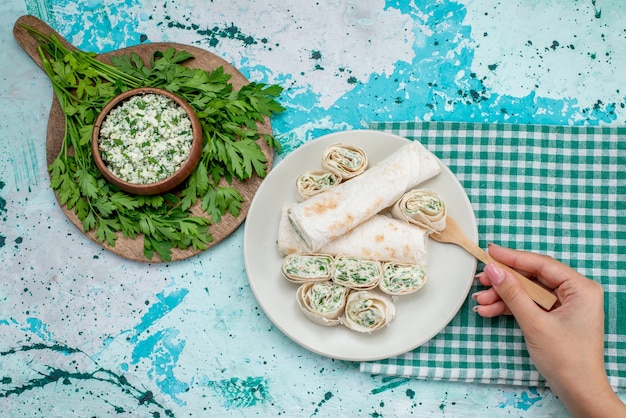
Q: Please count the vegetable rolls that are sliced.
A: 8